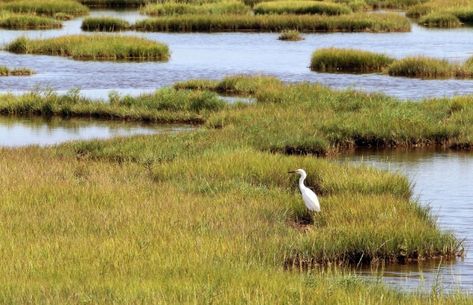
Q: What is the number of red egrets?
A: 0